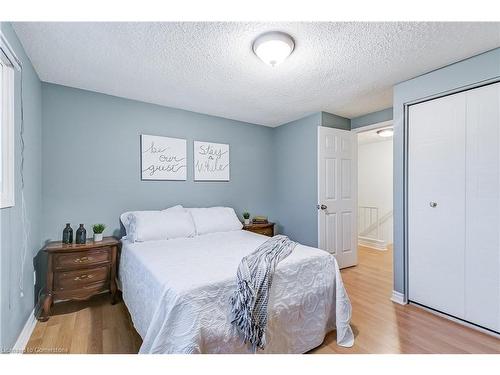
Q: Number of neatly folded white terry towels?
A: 0